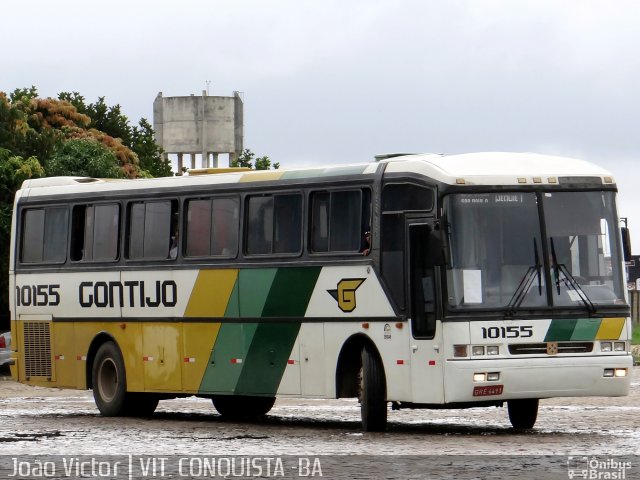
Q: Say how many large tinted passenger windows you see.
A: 6